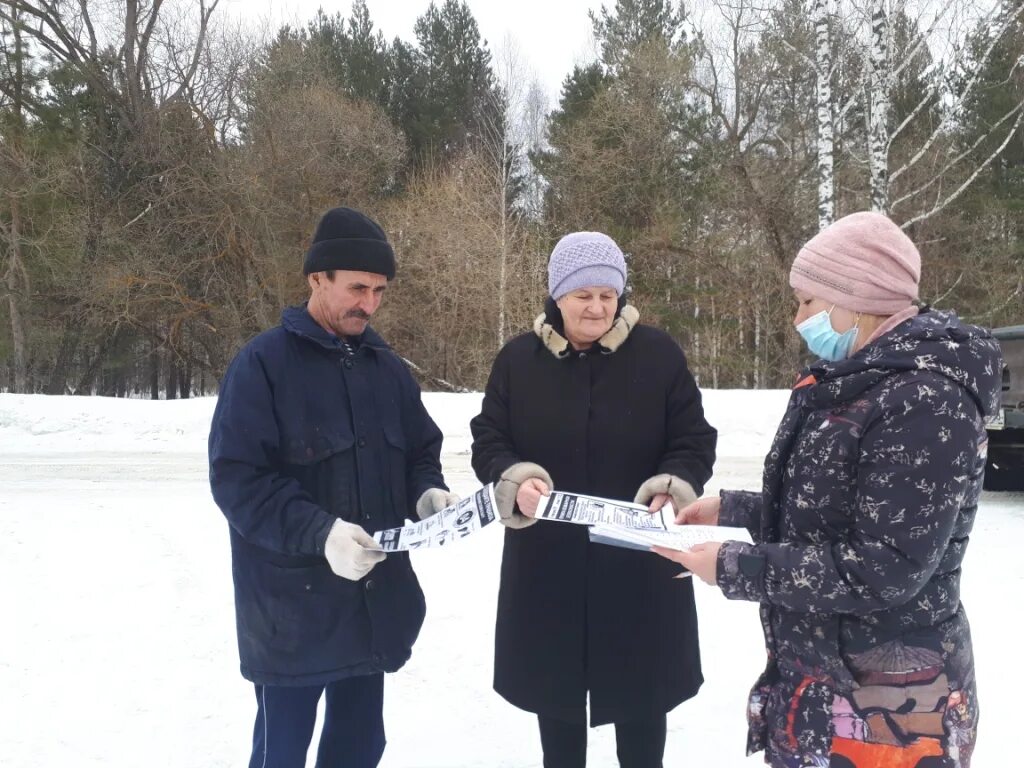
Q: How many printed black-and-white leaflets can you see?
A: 2